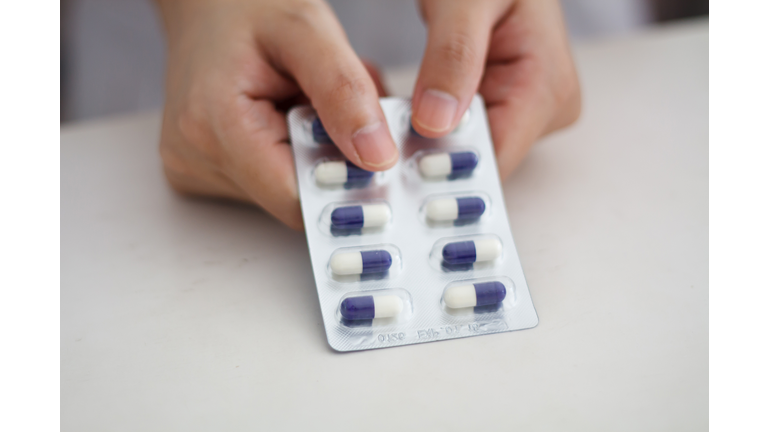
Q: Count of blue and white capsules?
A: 10